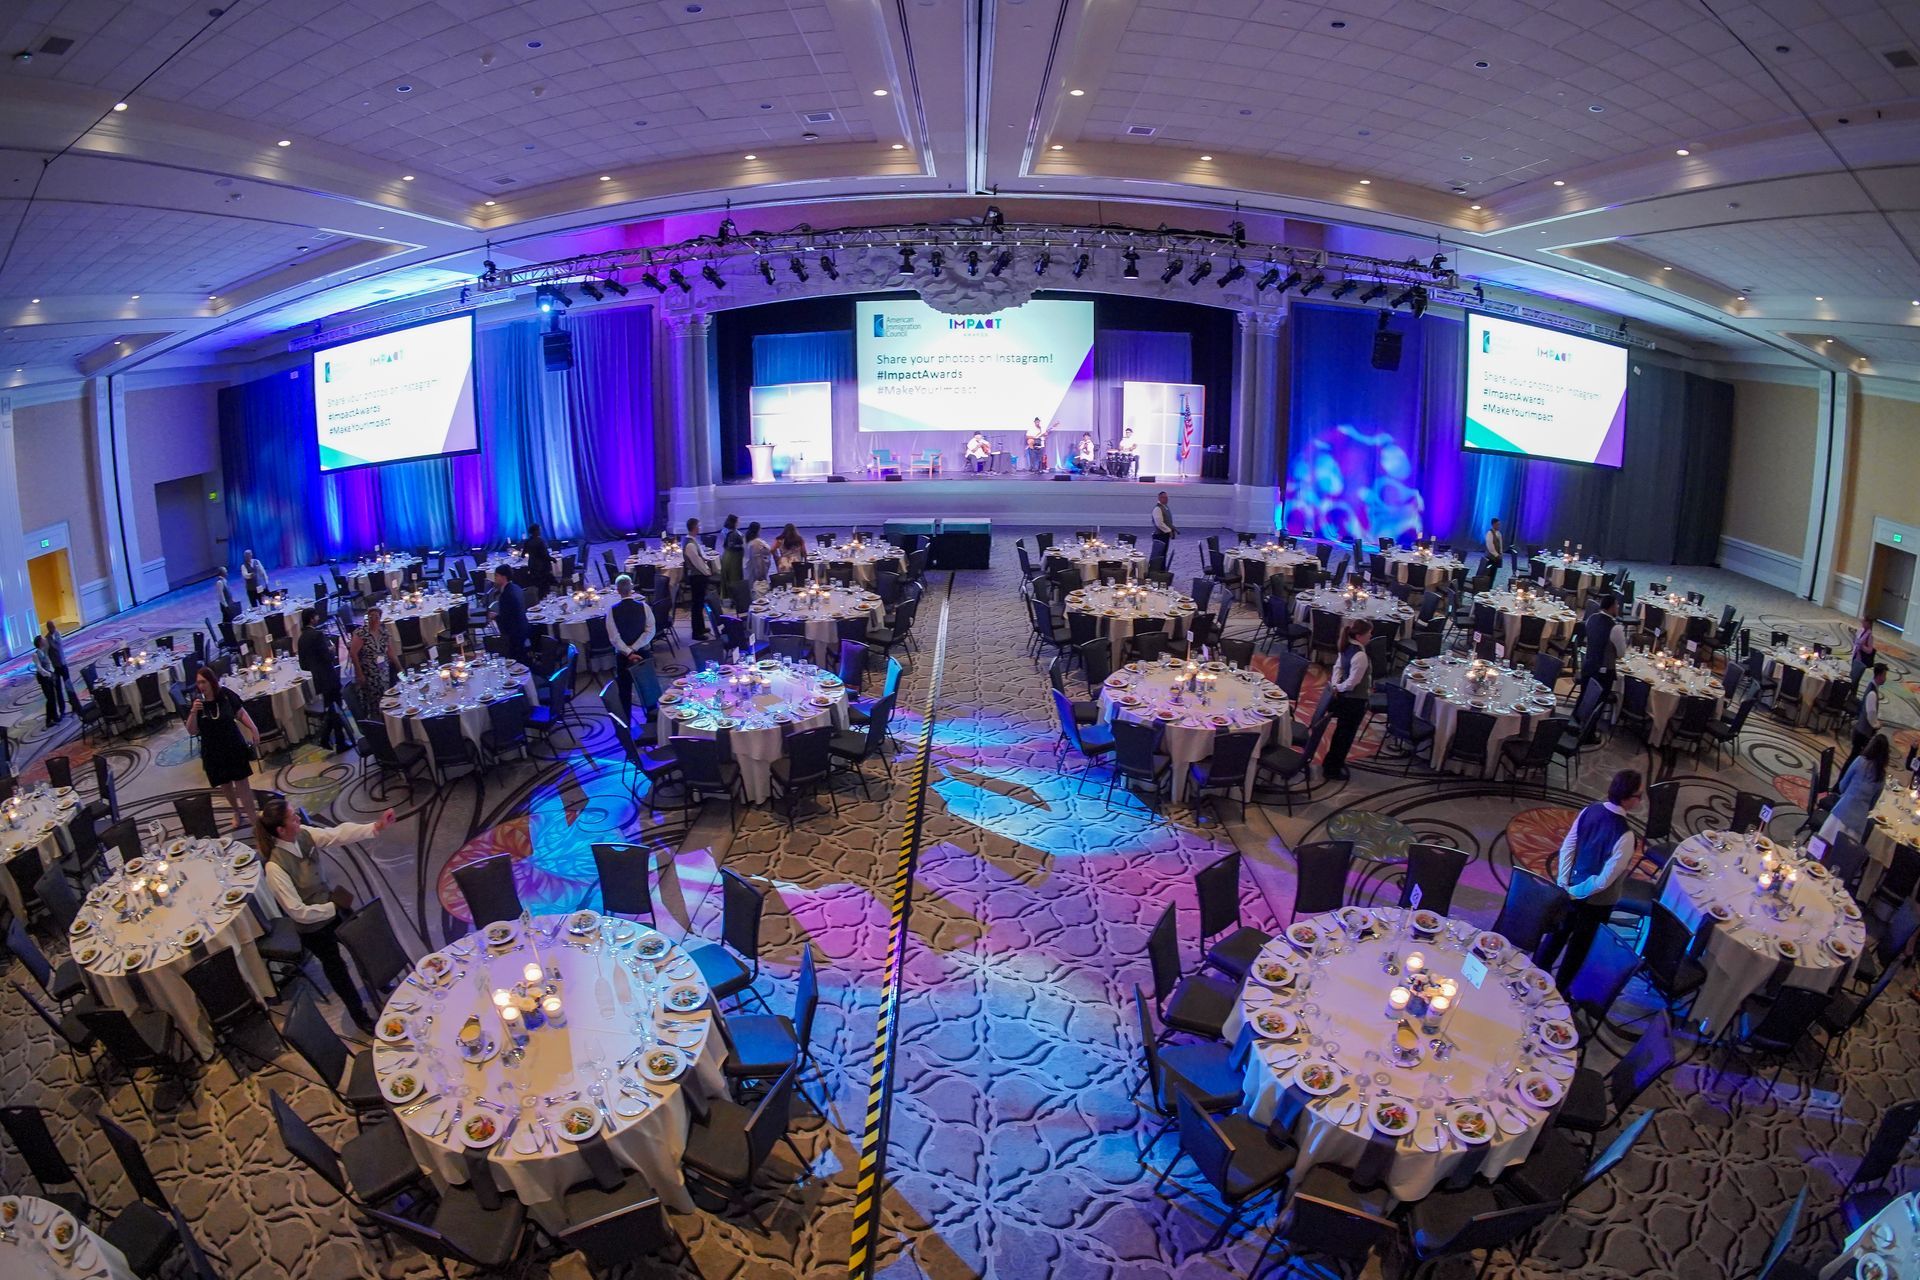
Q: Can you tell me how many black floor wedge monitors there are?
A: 4